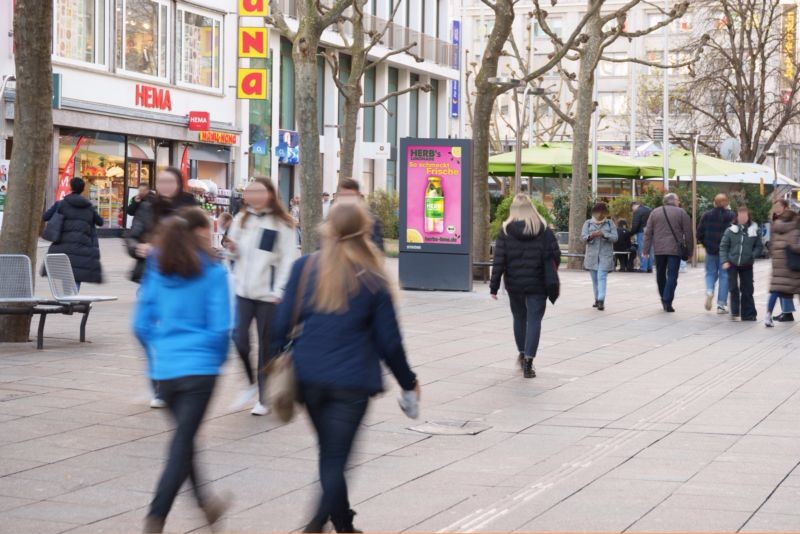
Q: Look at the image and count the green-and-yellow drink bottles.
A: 1